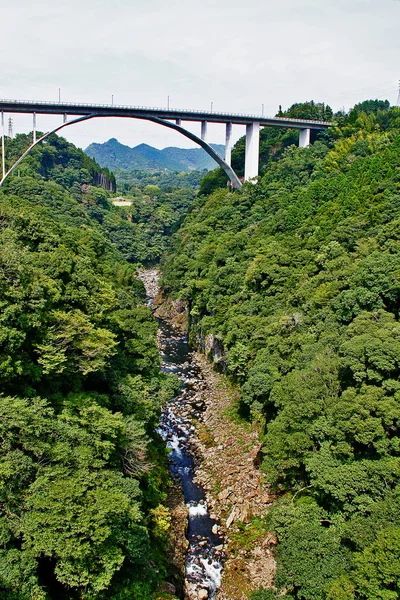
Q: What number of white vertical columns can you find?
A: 8